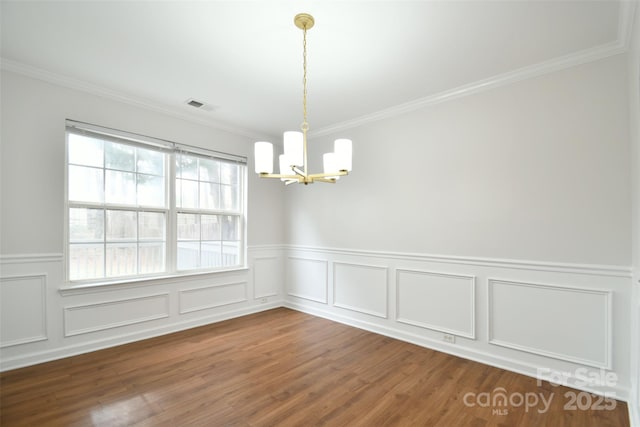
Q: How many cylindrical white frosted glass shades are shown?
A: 5